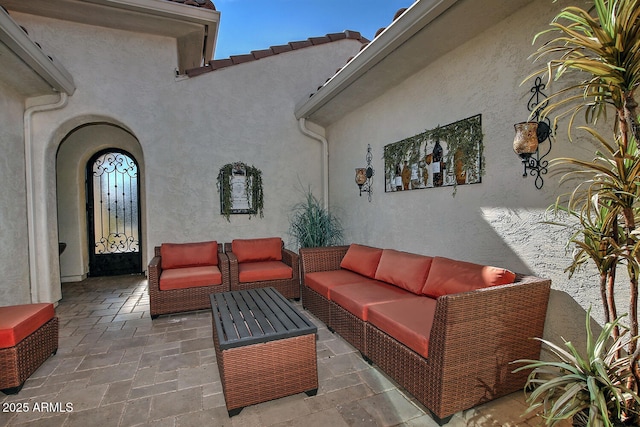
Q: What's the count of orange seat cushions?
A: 6